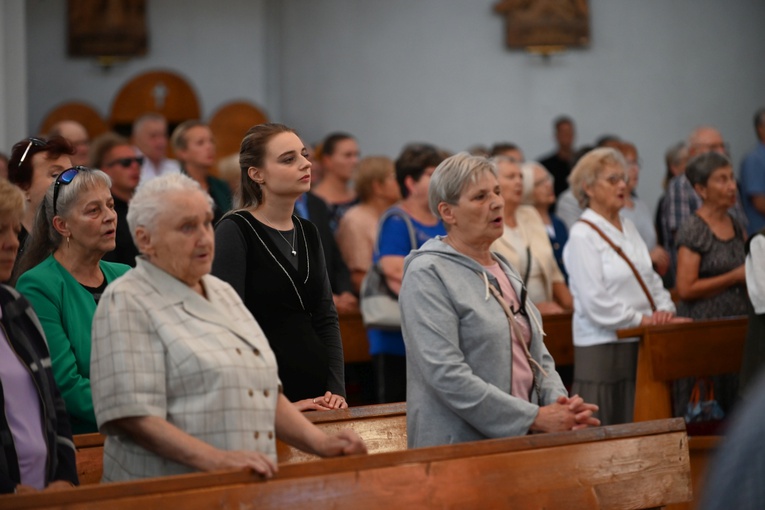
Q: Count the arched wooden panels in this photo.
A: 3